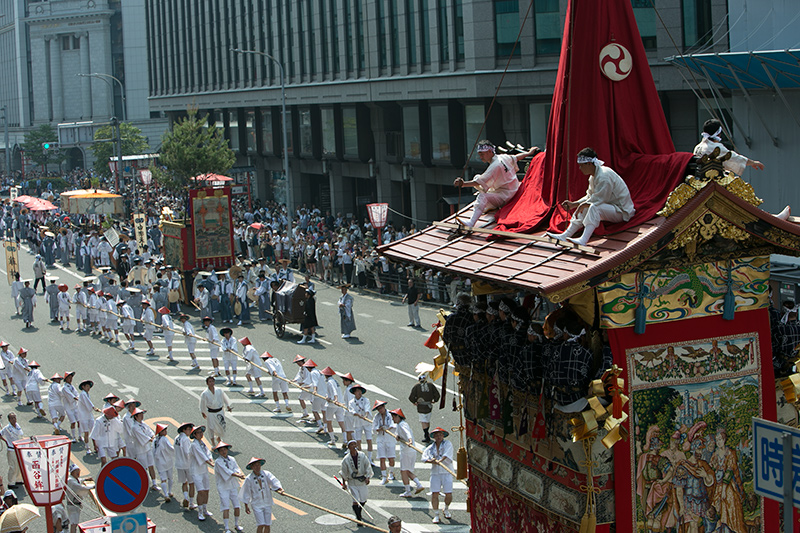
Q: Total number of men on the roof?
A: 3